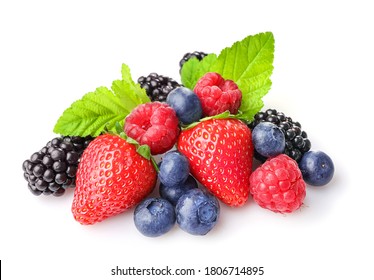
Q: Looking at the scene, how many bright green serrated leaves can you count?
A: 2